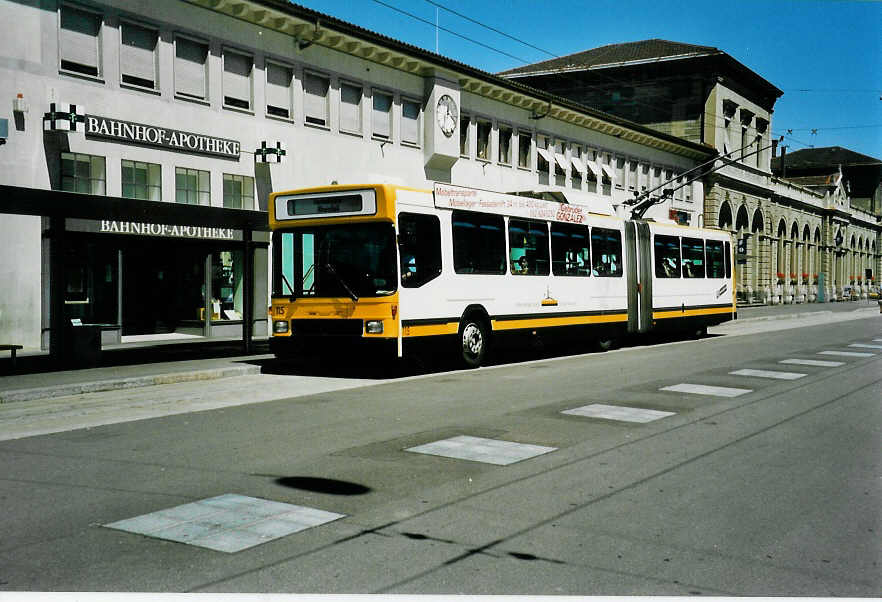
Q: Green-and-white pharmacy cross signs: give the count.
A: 2